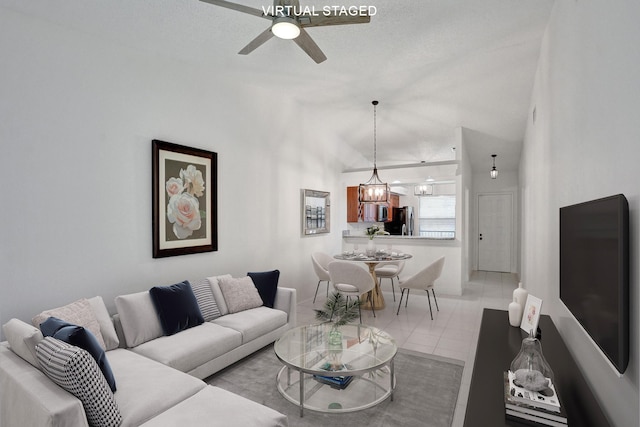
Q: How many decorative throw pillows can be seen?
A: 7